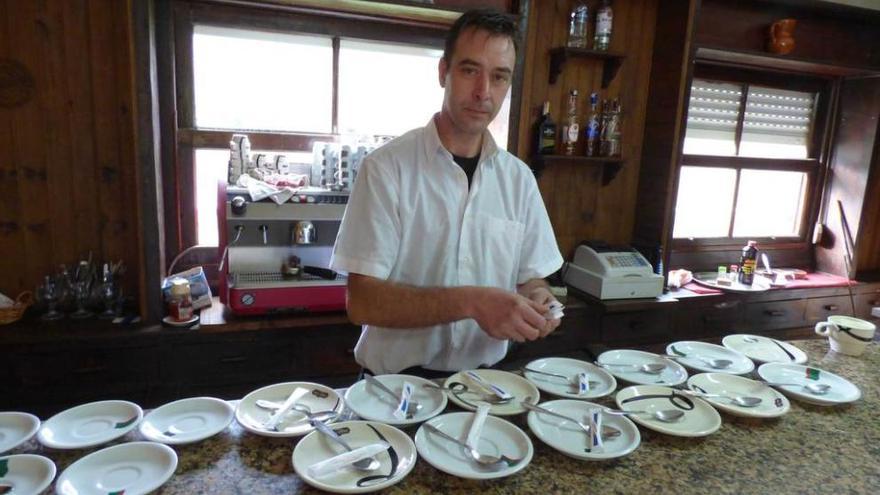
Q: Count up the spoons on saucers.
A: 12